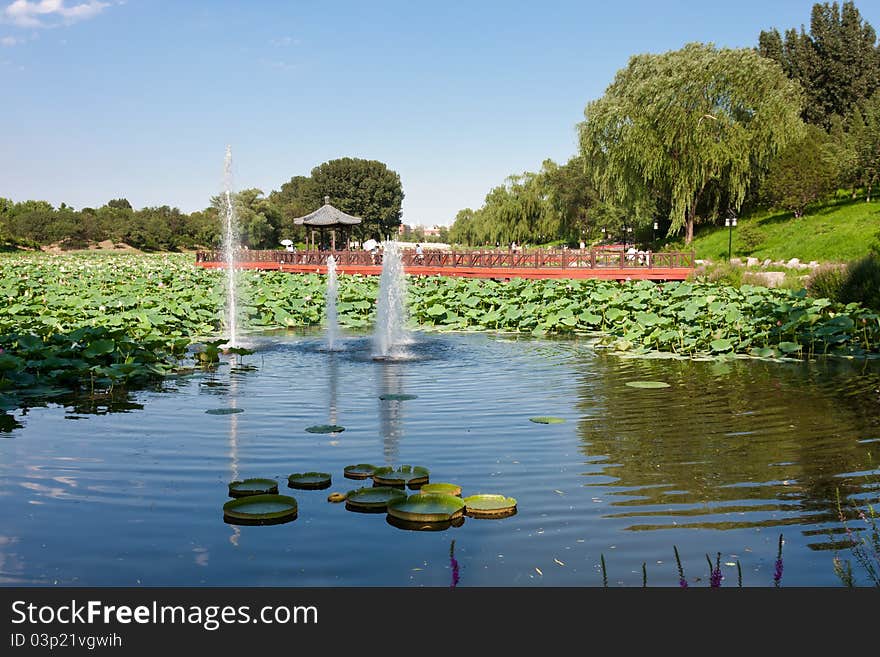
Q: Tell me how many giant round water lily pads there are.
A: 9